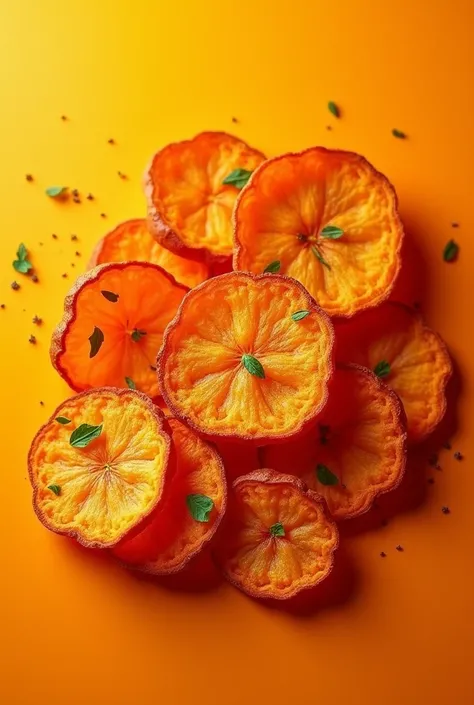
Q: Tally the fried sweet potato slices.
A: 10